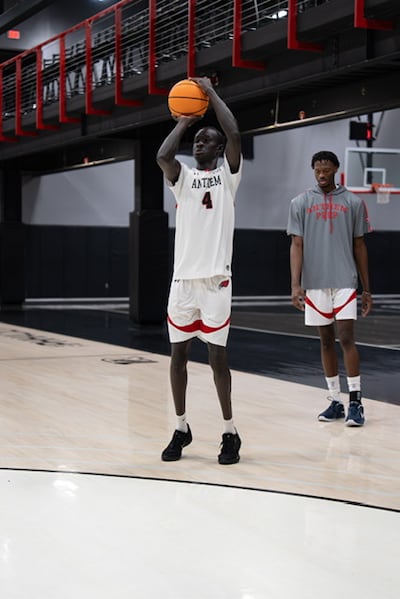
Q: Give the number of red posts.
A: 11